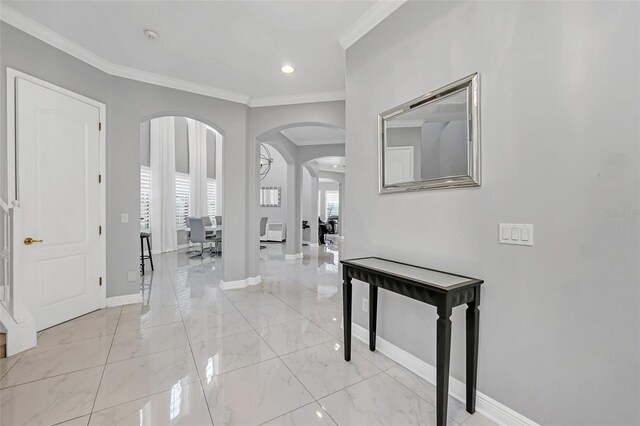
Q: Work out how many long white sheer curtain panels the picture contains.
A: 3